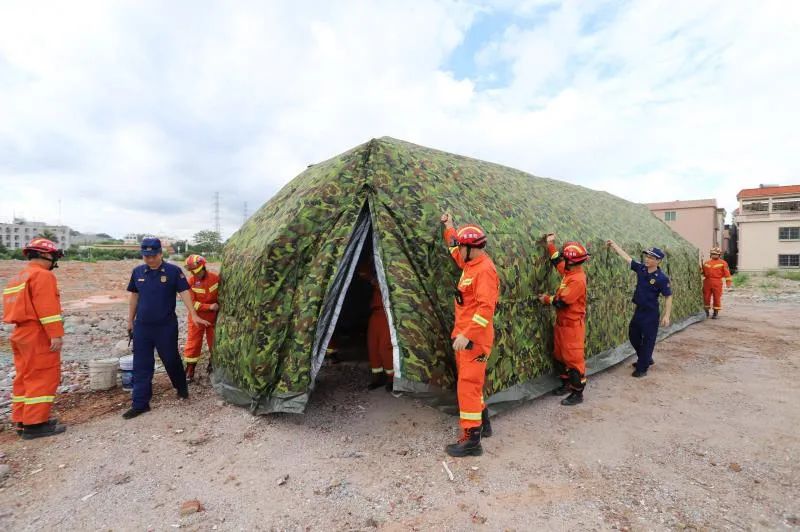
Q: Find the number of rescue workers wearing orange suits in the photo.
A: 6